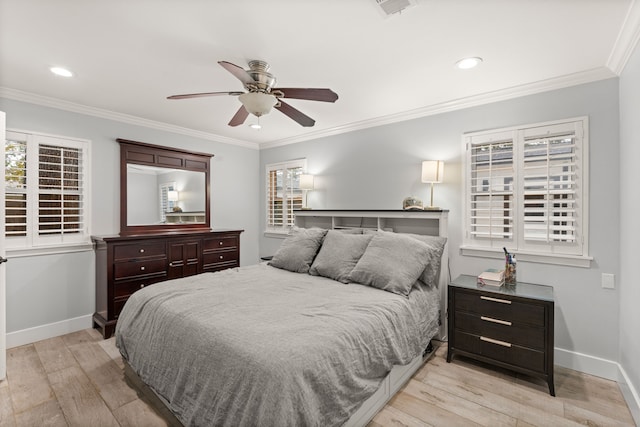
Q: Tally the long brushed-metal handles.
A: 3